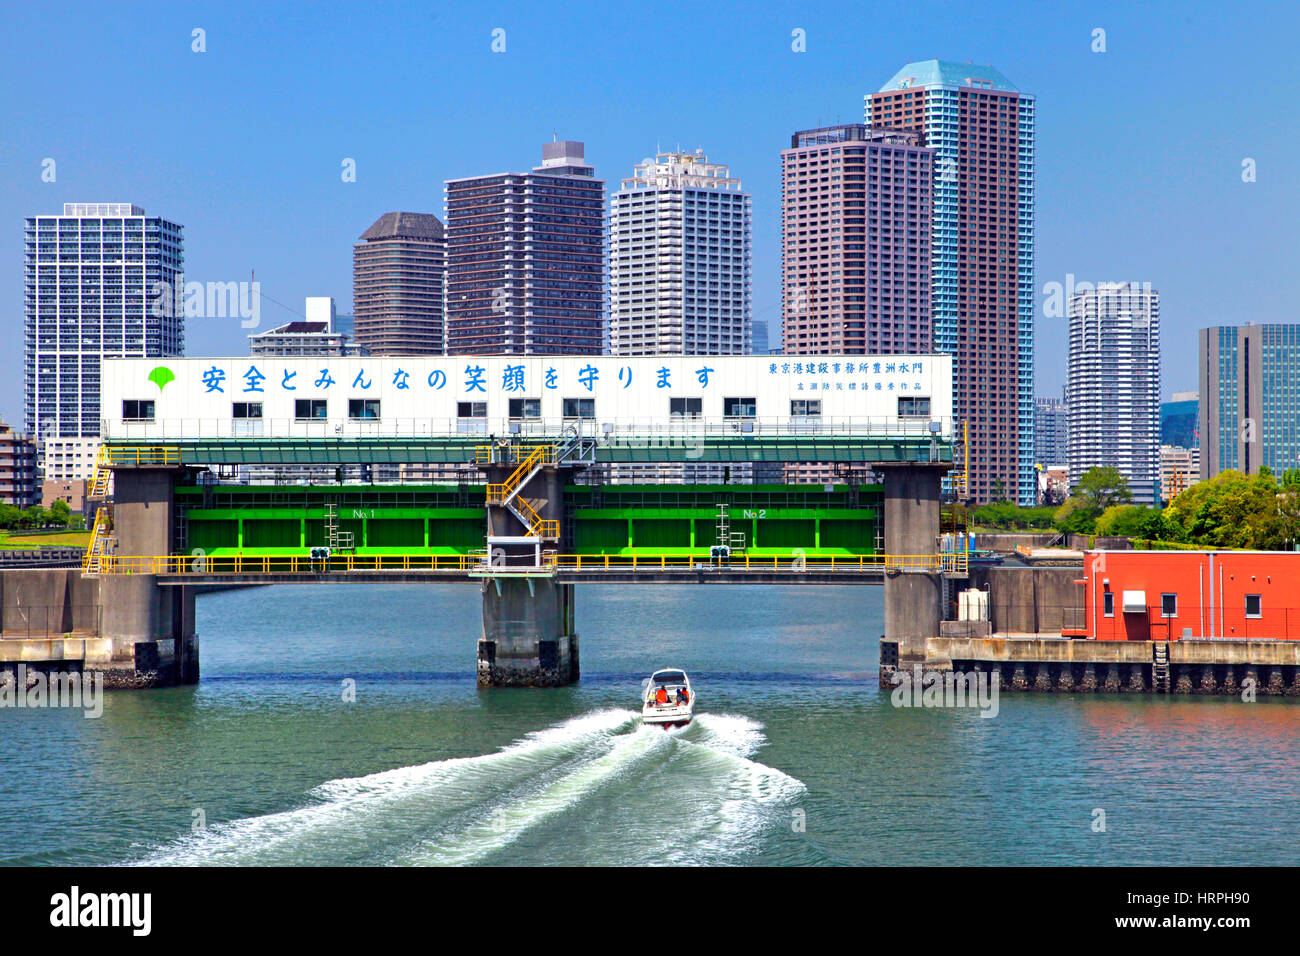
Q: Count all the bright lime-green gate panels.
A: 2